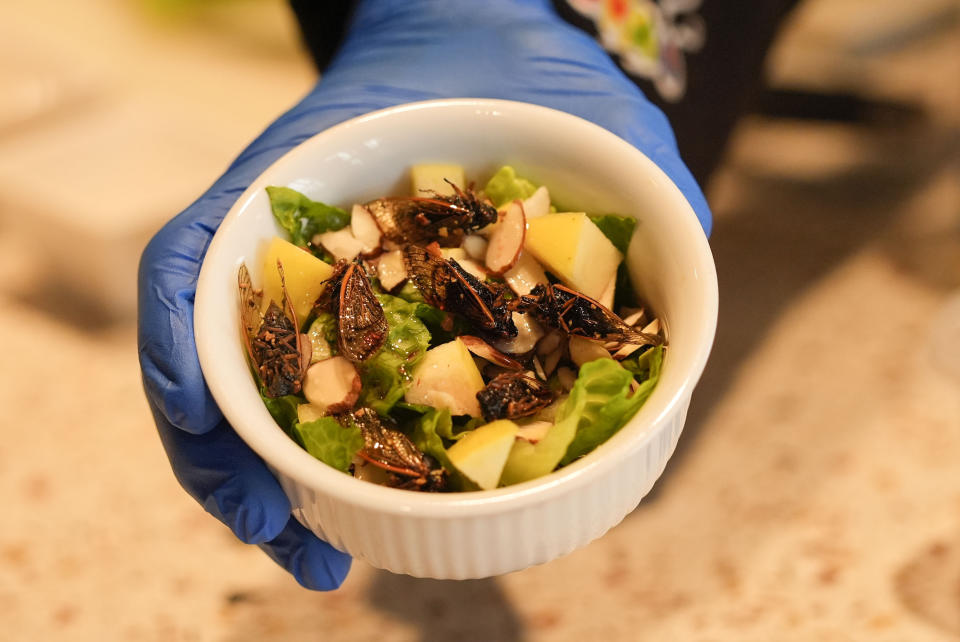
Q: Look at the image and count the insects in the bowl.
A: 7